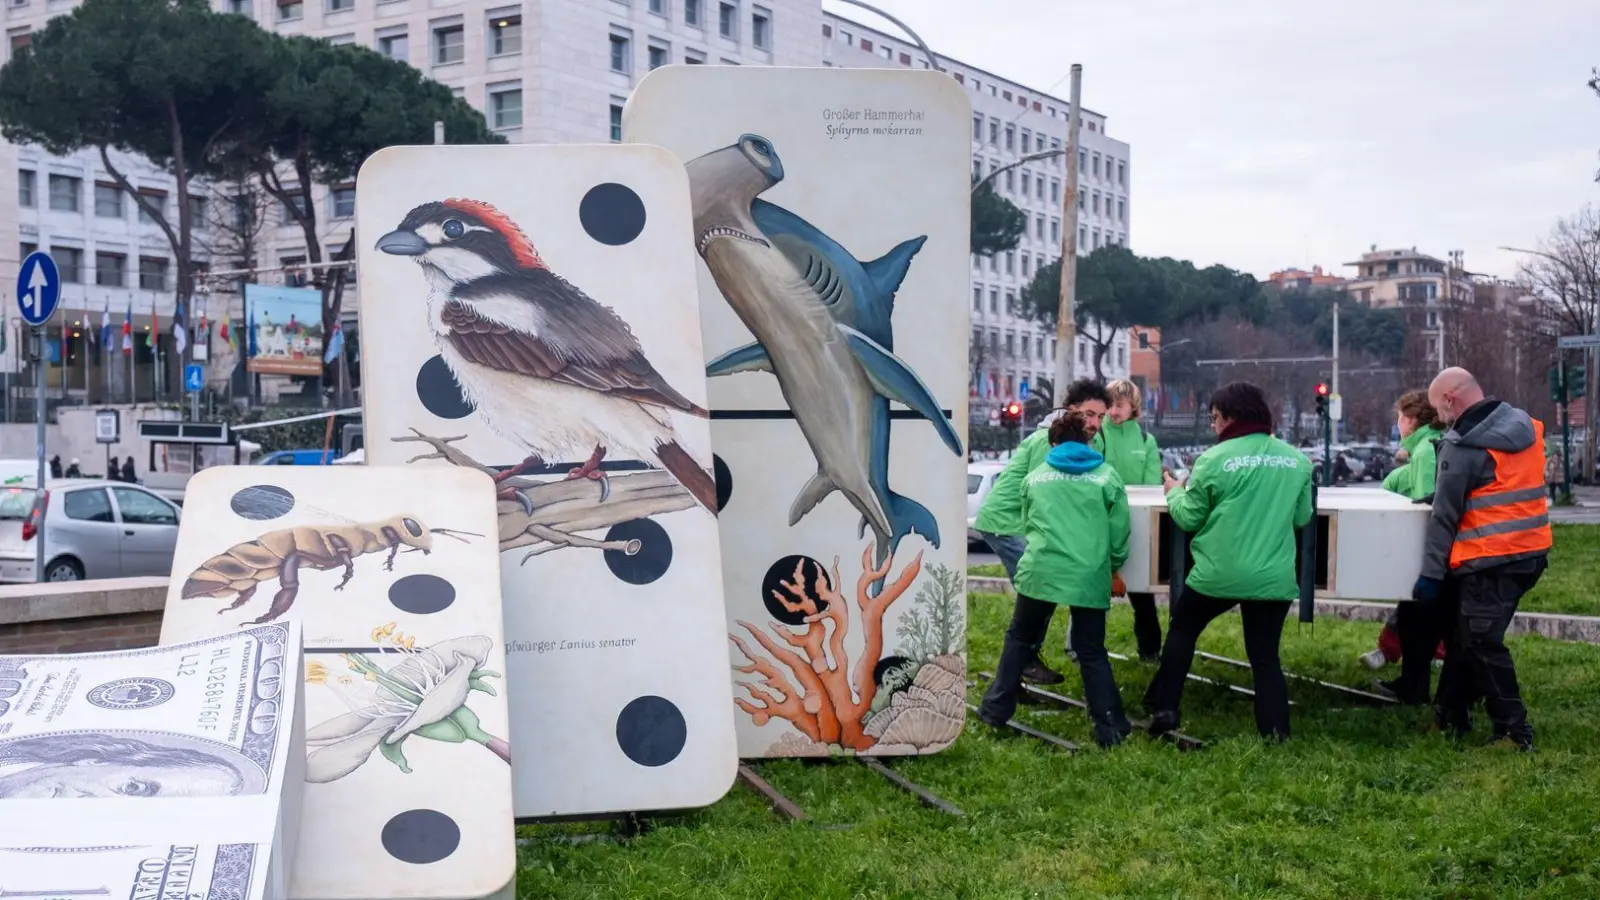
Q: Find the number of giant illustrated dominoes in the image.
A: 3